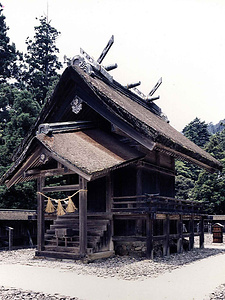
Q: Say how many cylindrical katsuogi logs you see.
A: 3